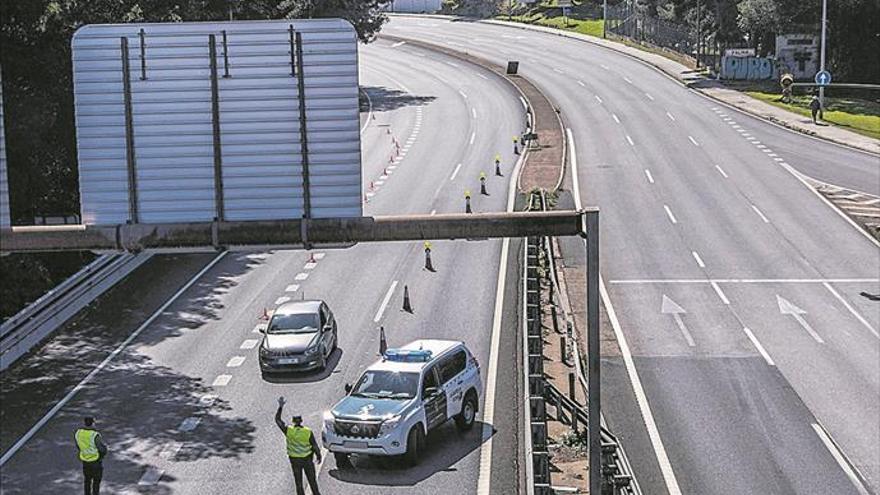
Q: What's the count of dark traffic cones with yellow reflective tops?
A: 5